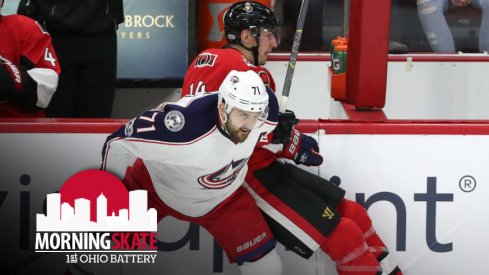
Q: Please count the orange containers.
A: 1